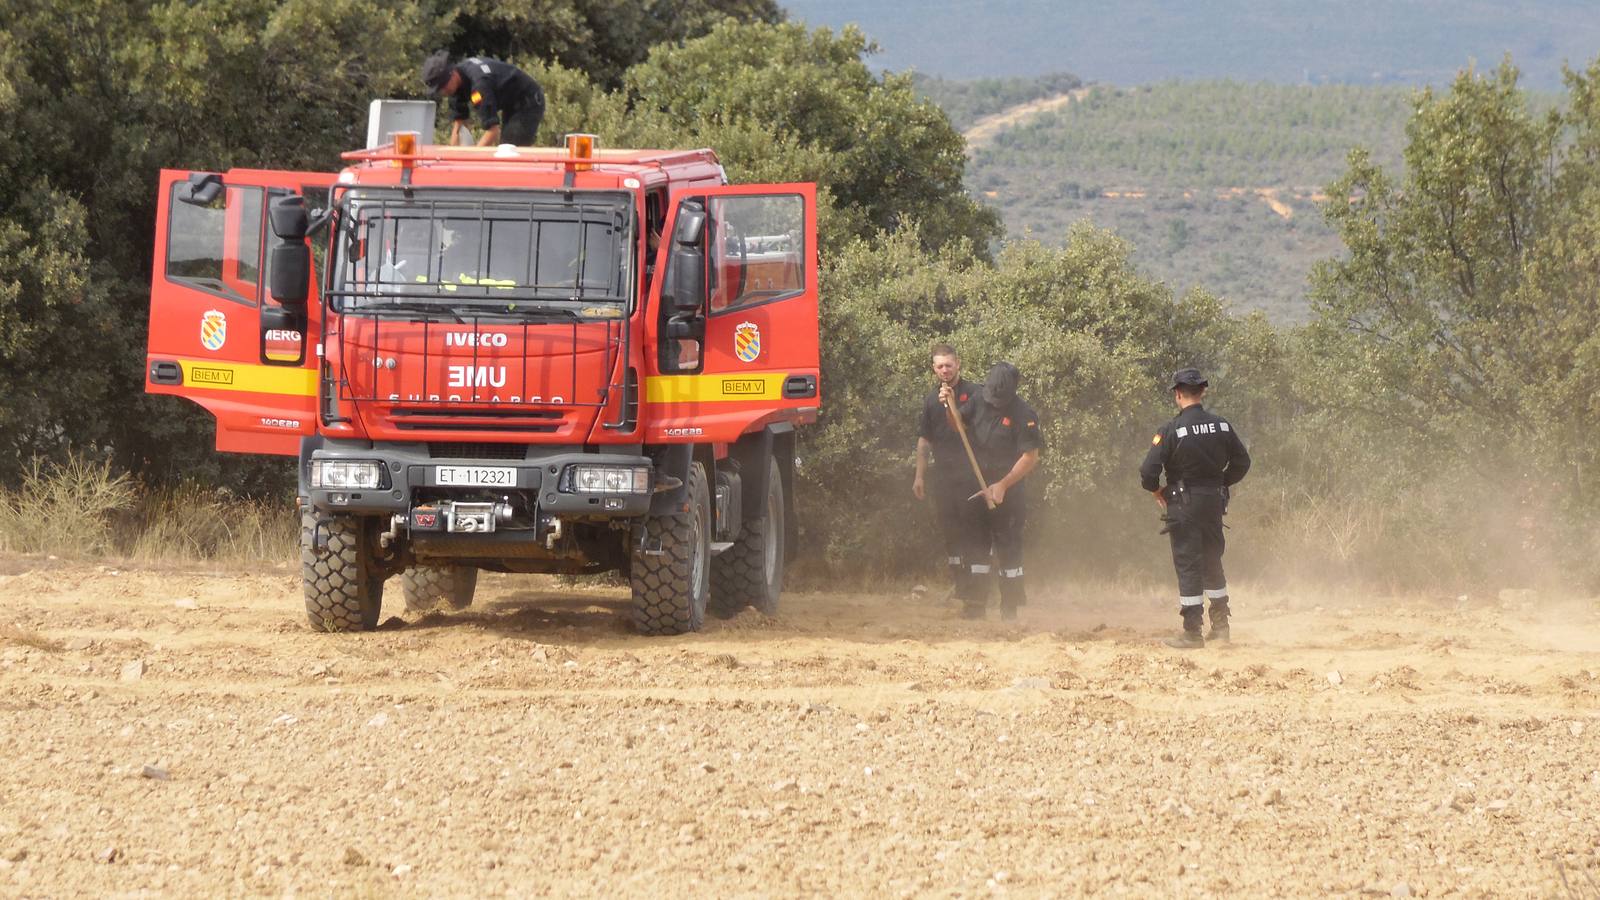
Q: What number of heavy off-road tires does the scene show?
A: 4